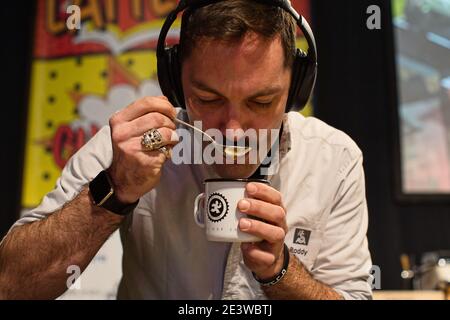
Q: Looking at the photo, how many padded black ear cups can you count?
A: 2